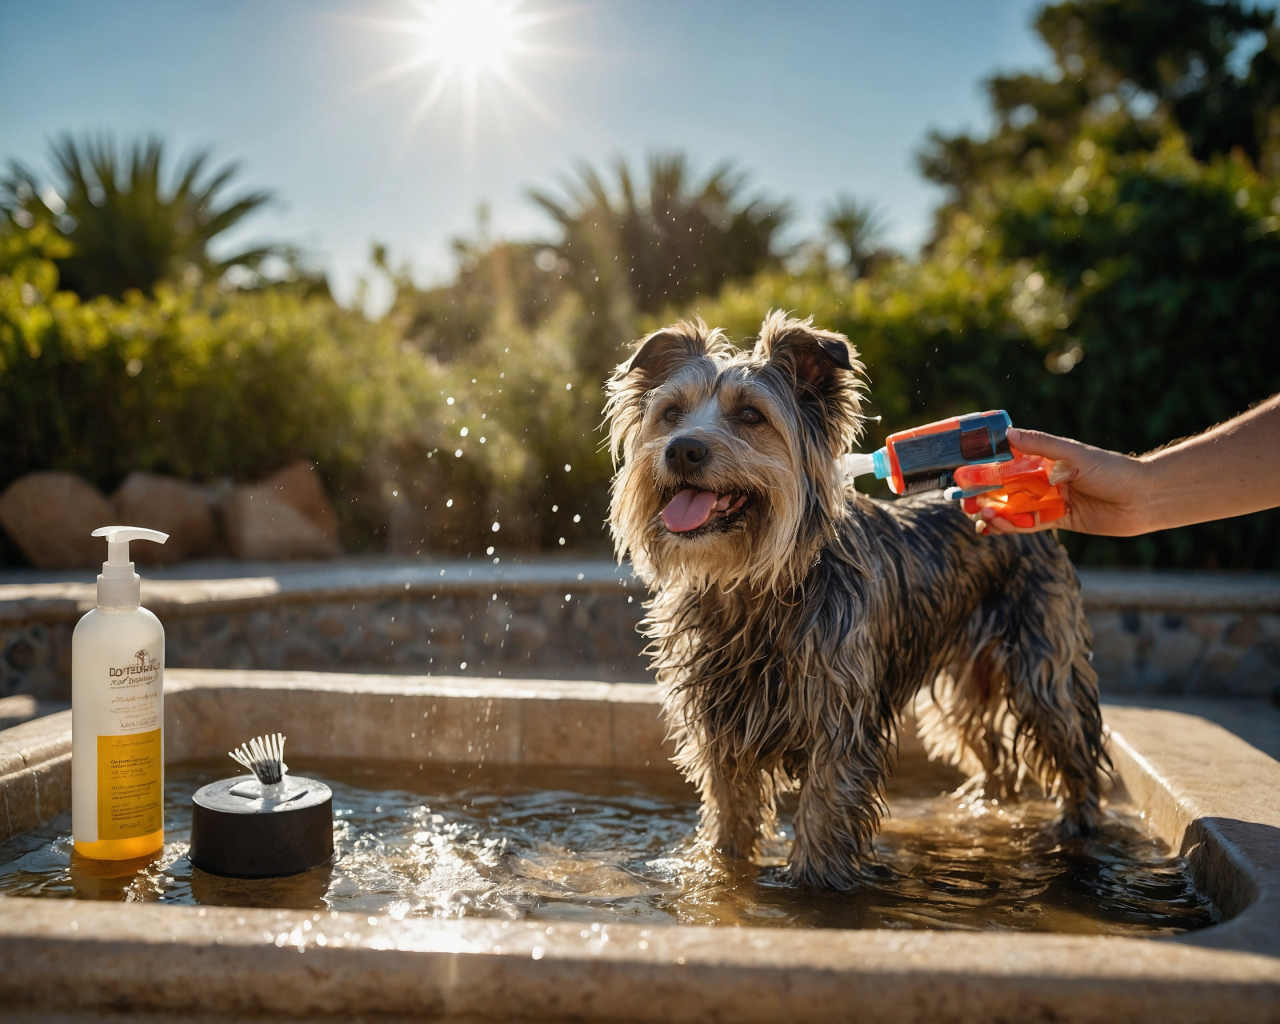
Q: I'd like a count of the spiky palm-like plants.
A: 3